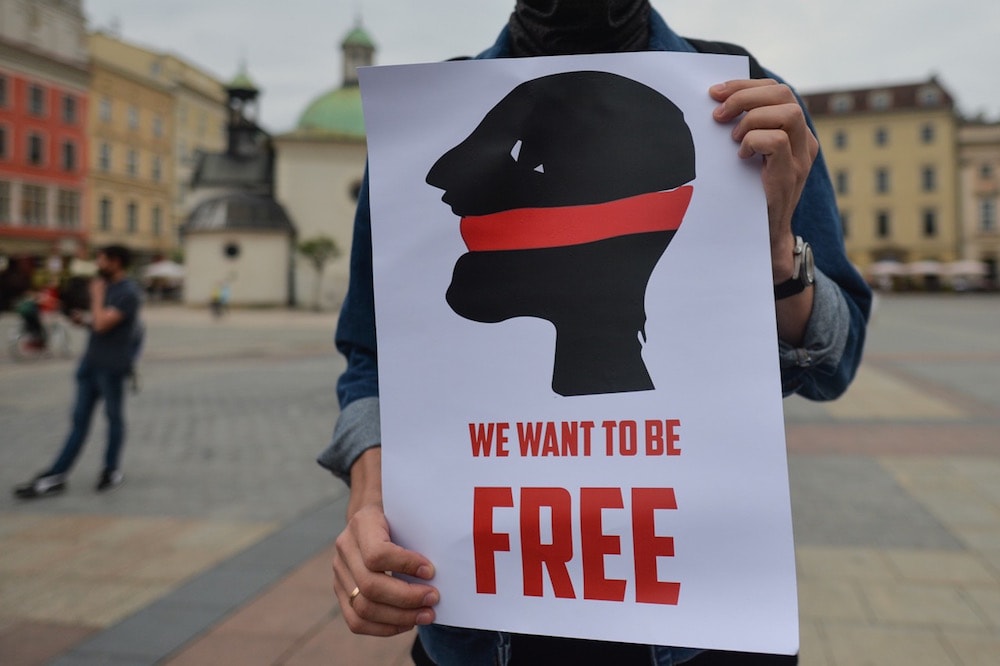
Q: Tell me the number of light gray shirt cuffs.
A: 2